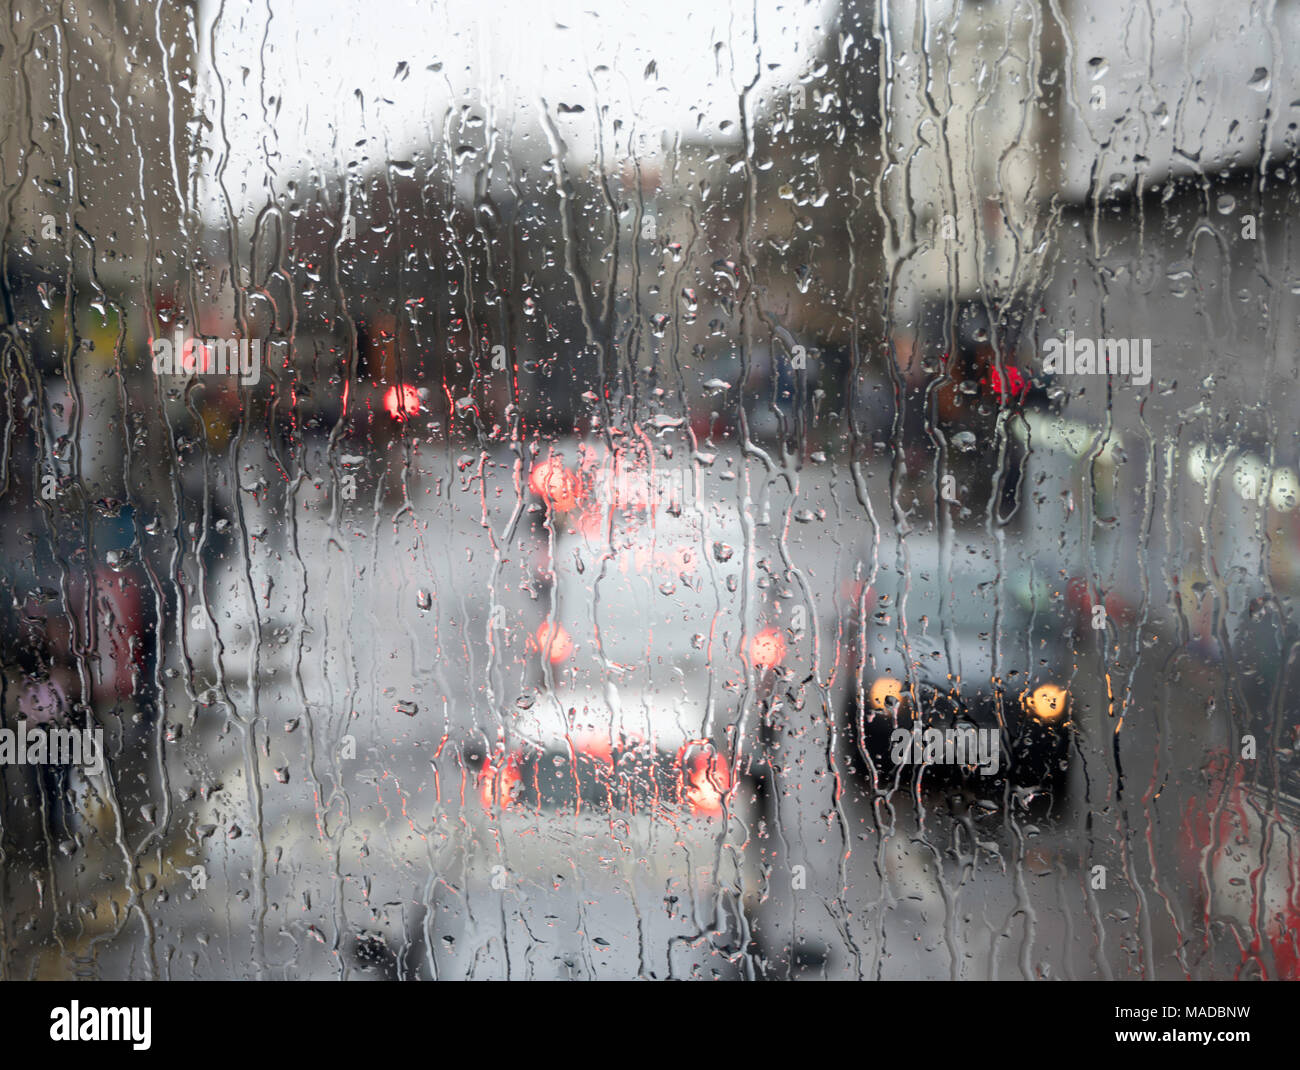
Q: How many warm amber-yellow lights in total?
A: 2